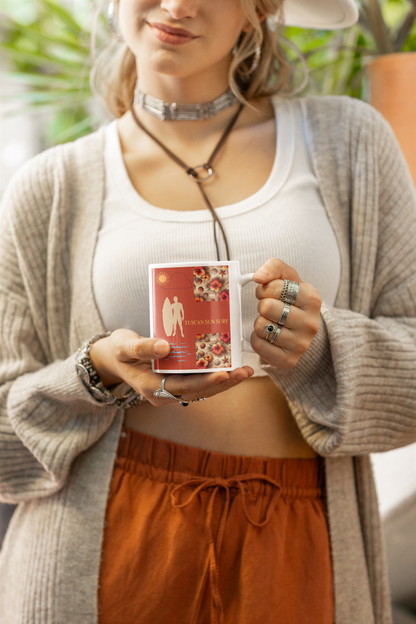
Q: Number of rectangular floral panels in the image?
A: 2